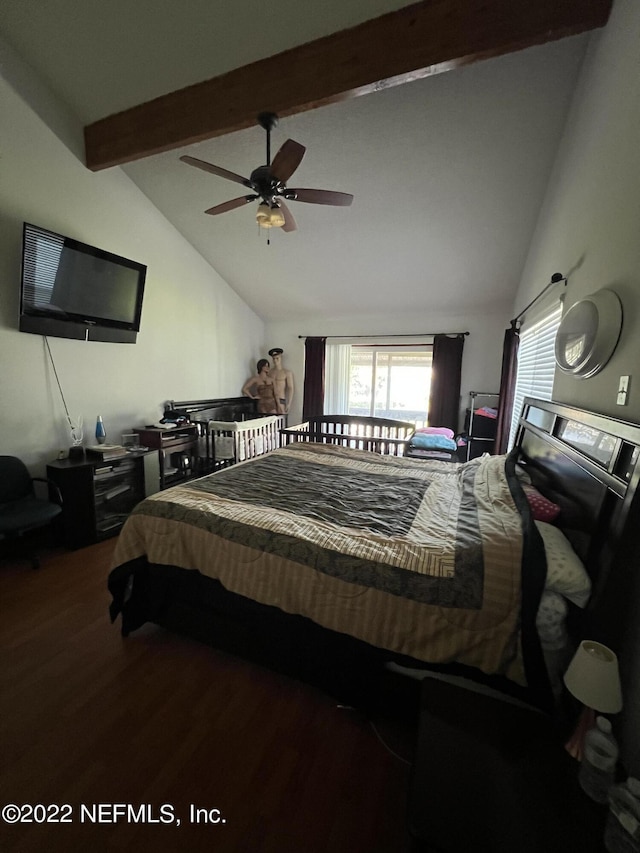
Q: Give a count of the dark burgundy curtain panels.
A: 3